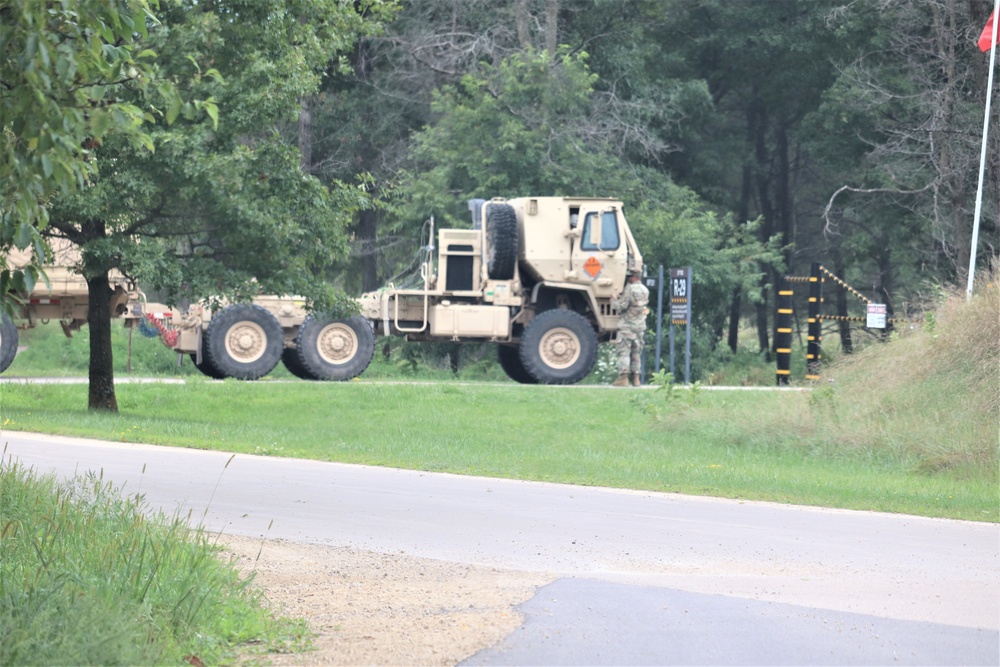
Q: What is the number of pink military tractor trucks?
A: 0